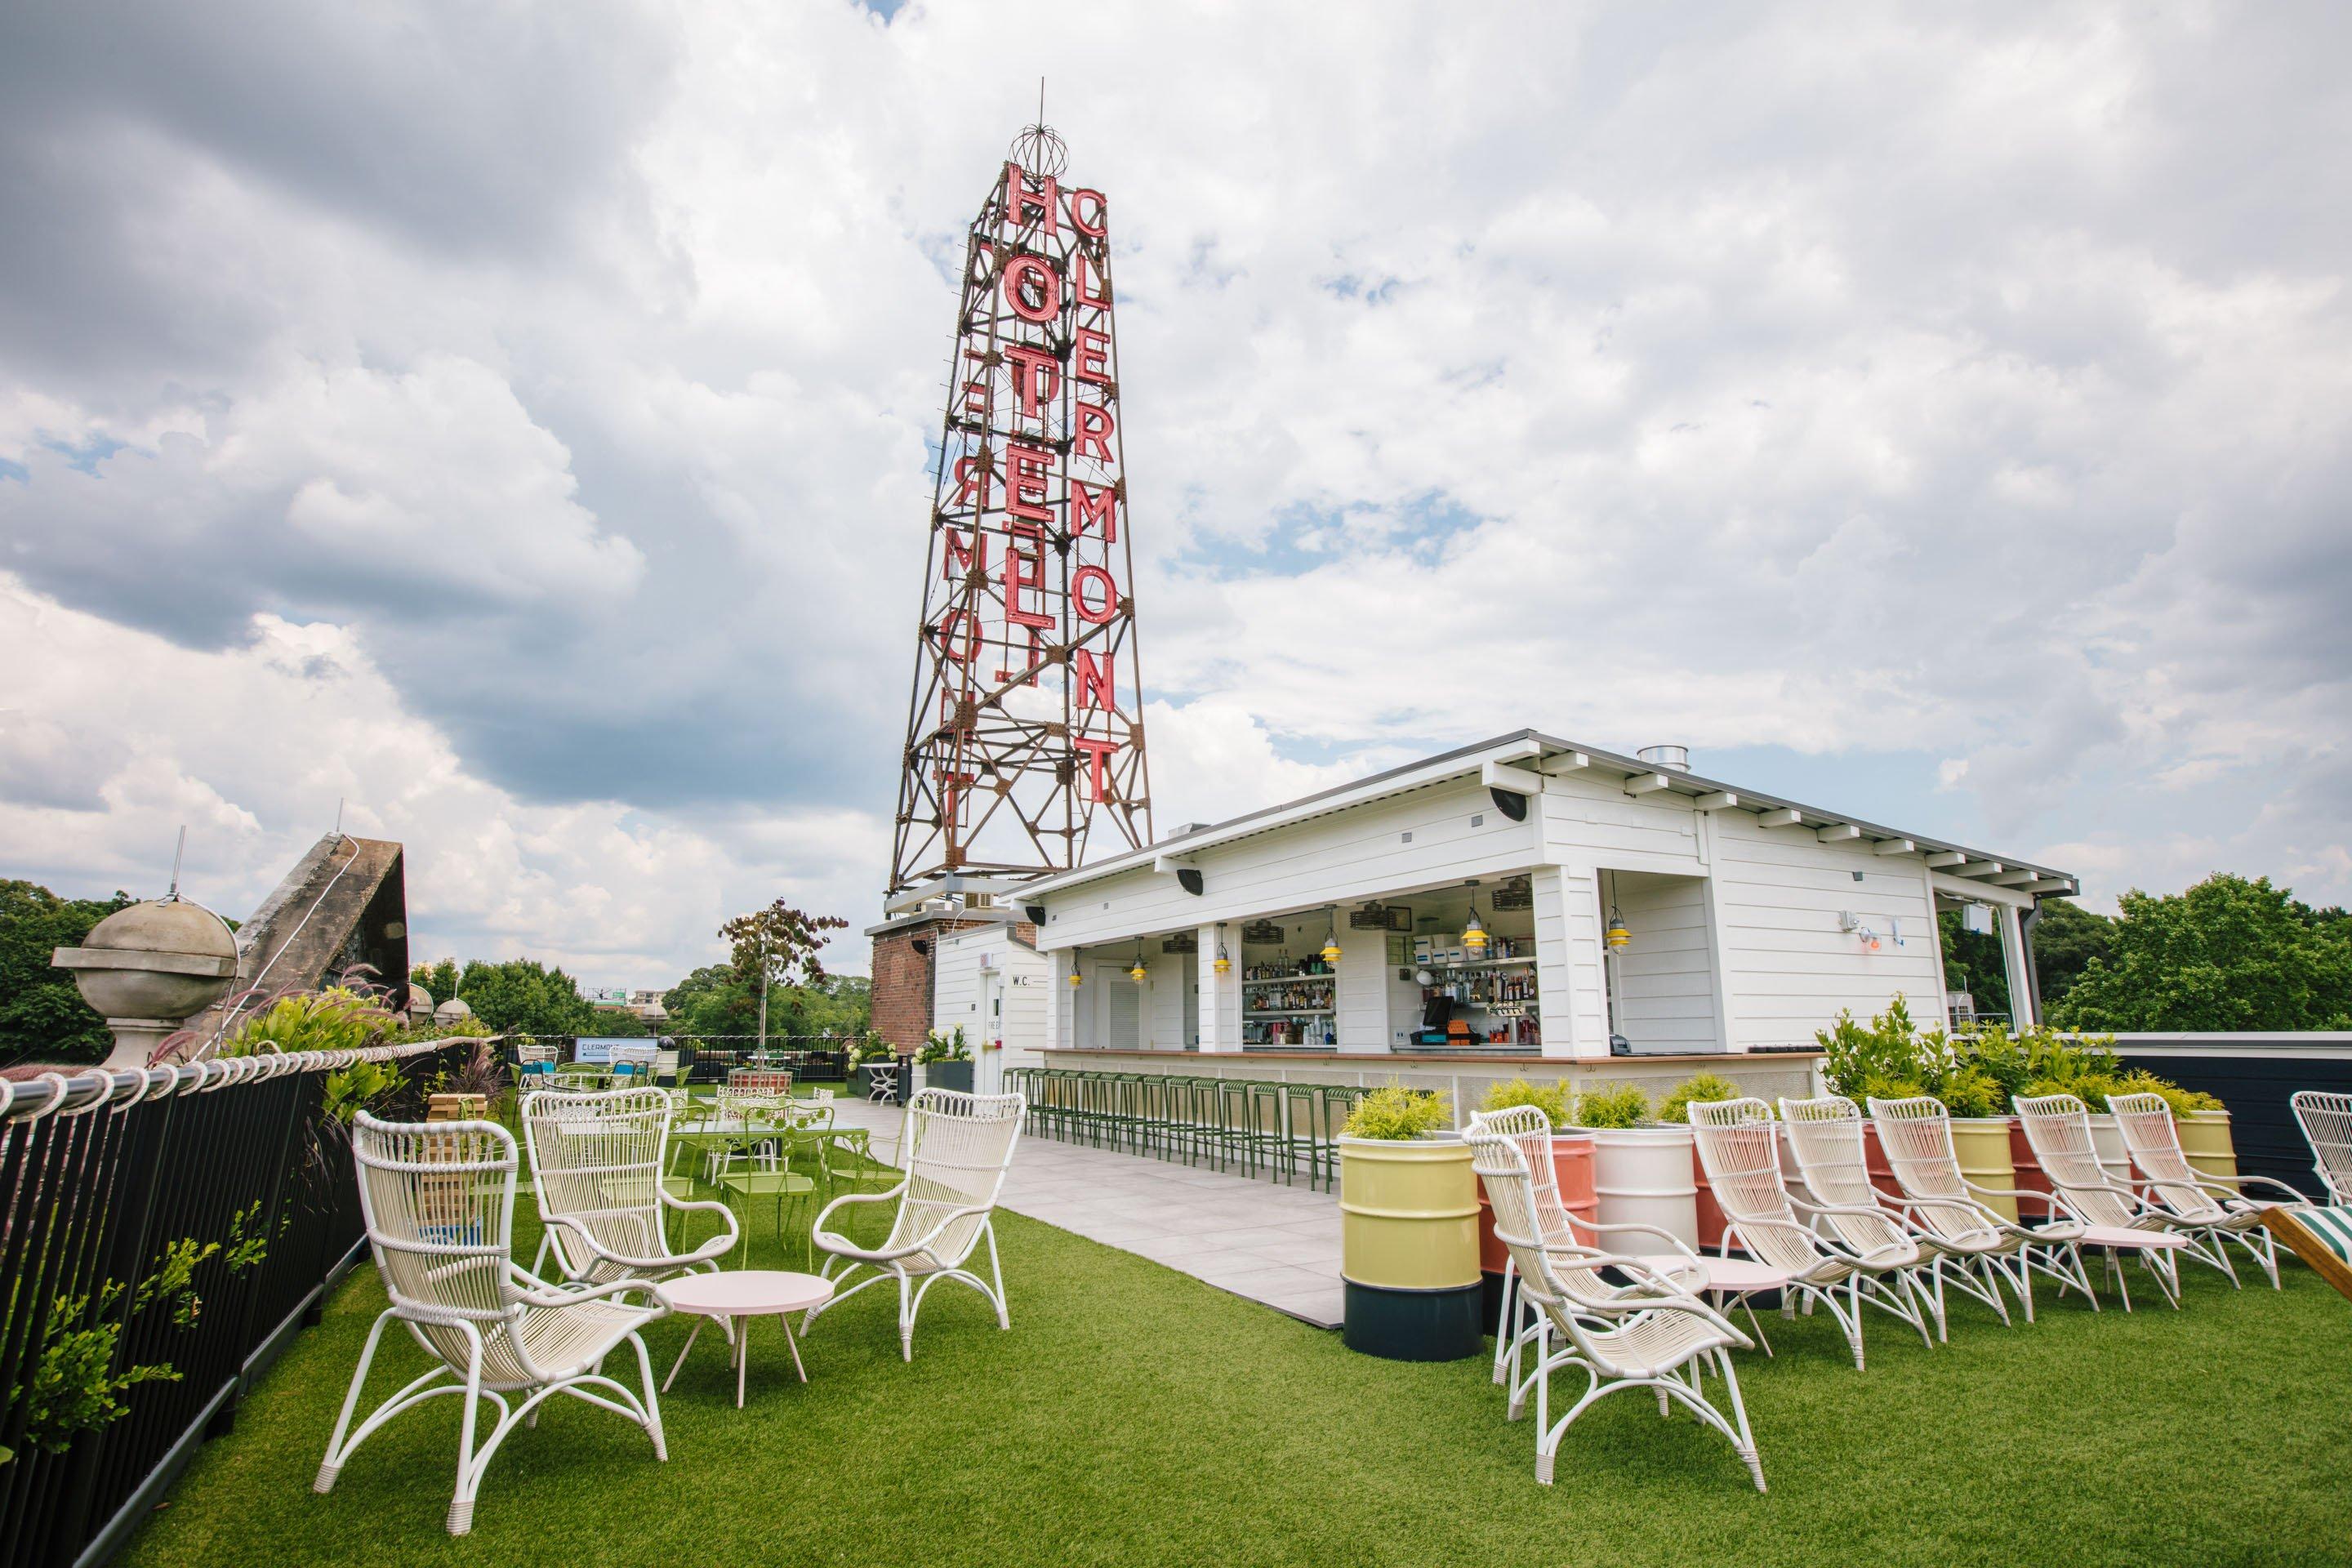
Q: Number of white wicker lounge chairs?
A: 11